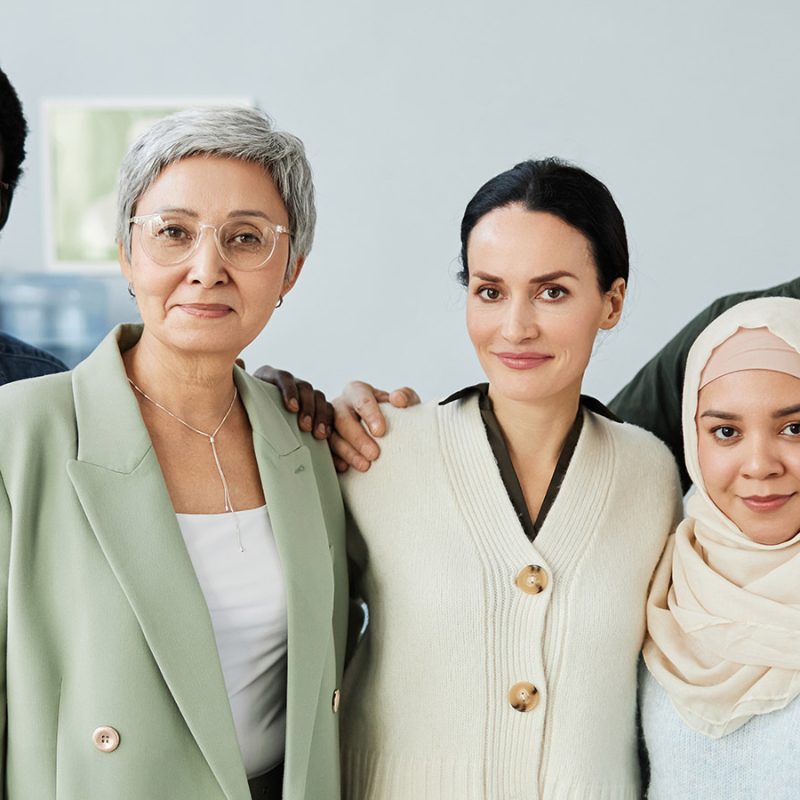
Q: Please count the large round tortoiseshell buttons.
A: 2